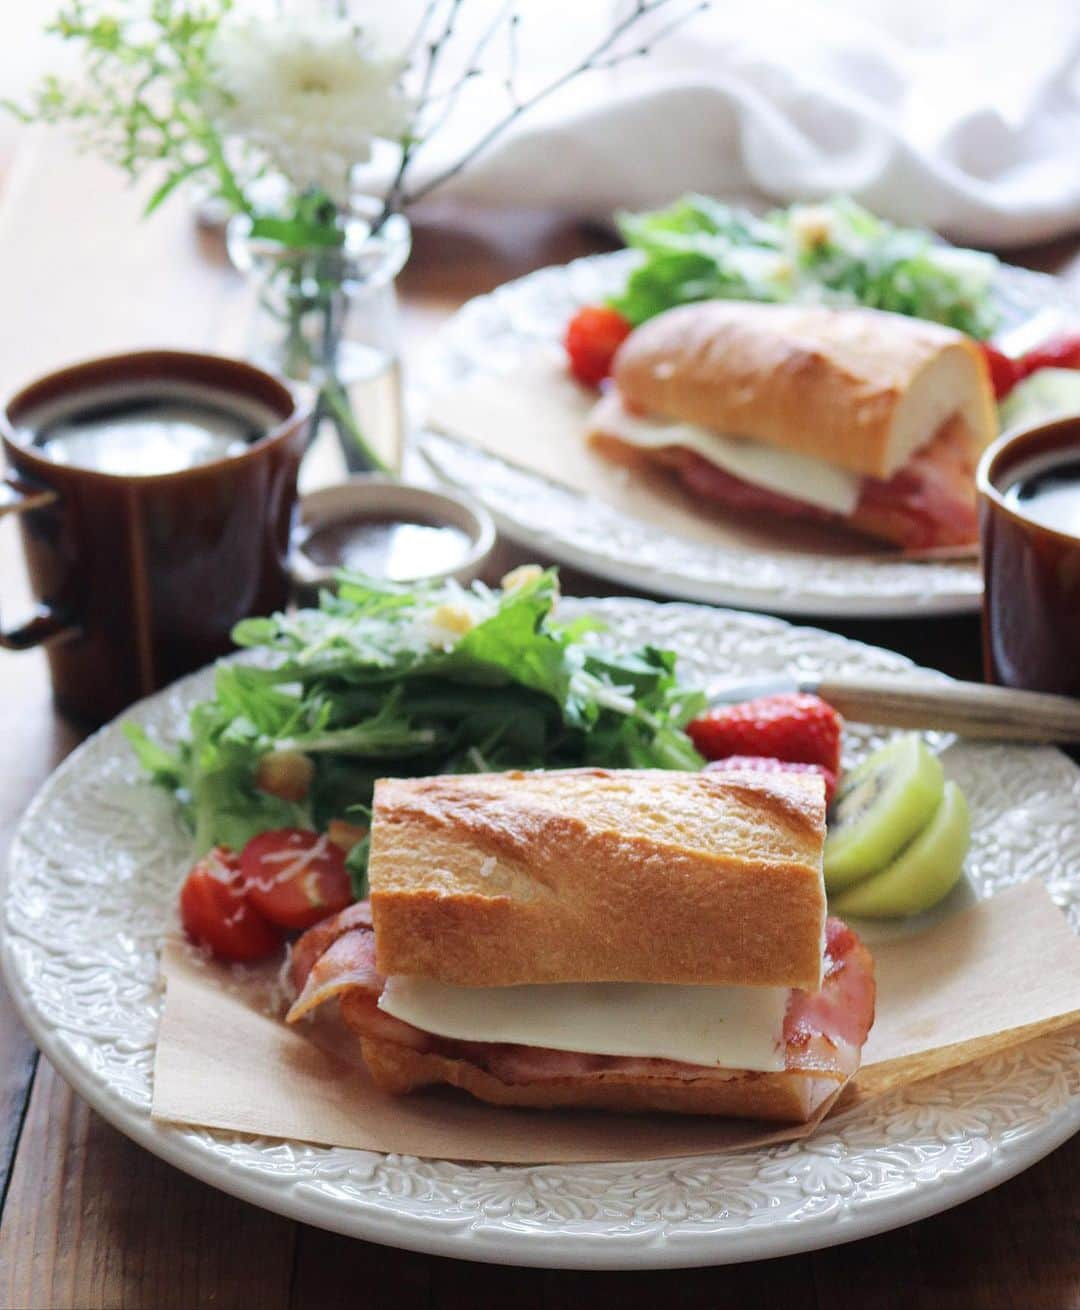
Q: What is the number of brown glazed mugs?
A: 2